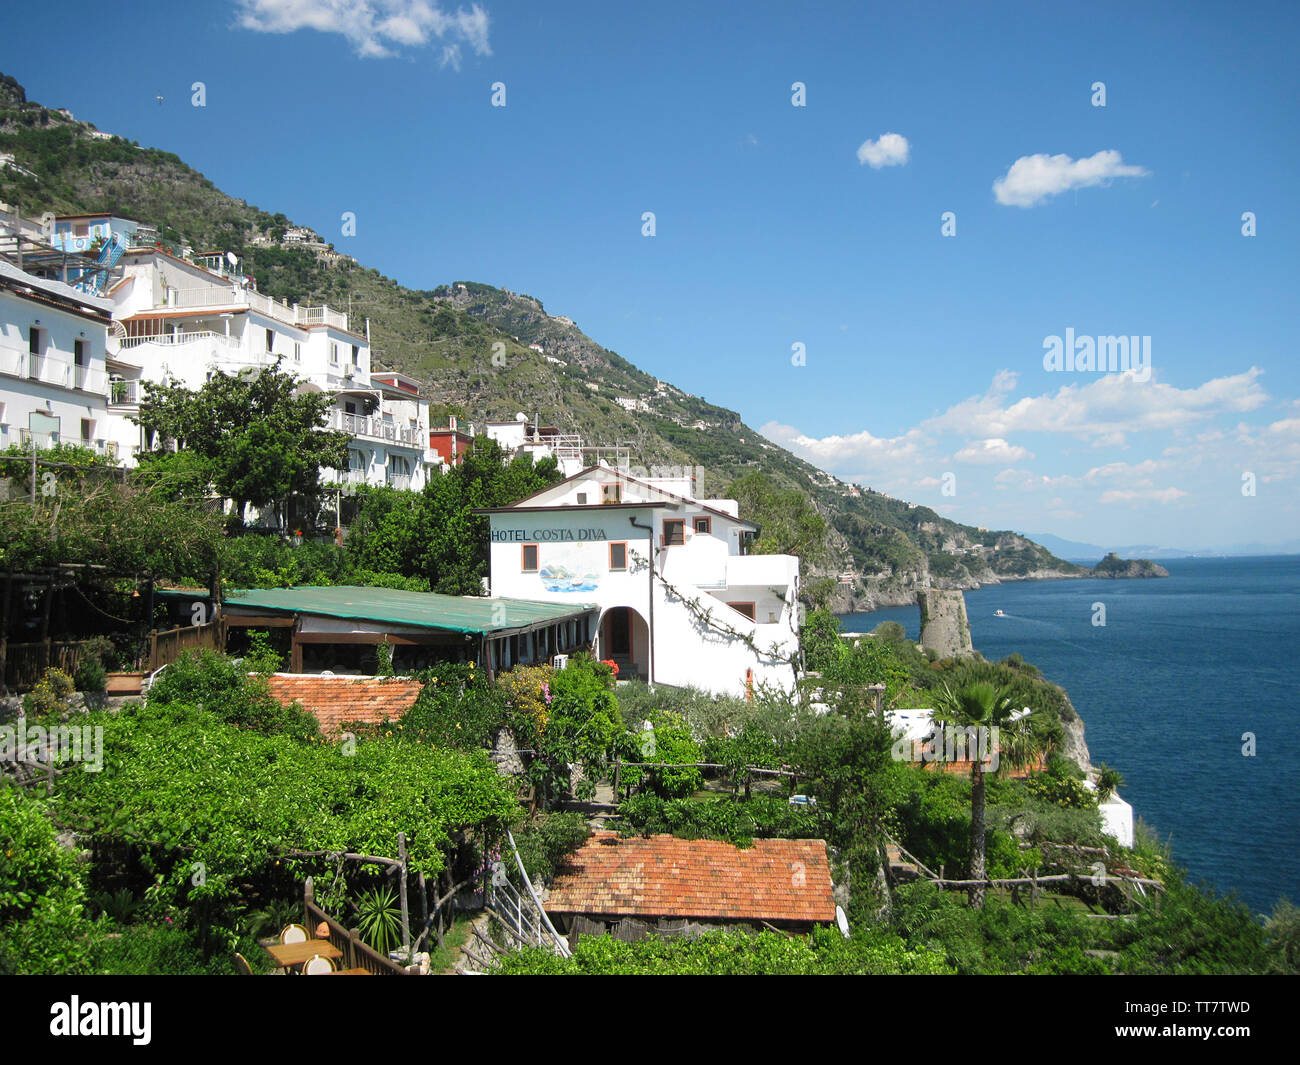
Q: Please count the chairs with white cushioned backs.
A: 2